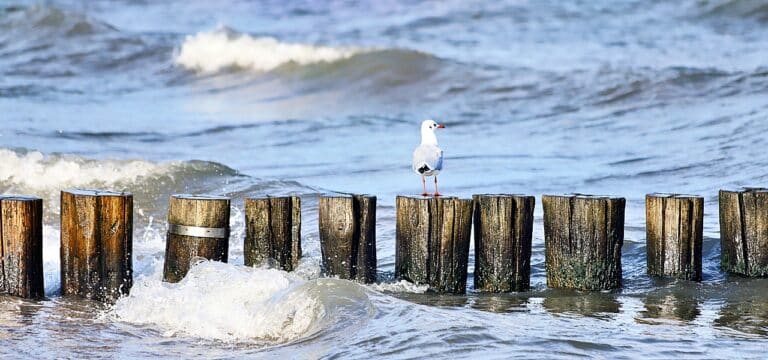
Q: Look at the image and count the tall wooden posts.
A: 10